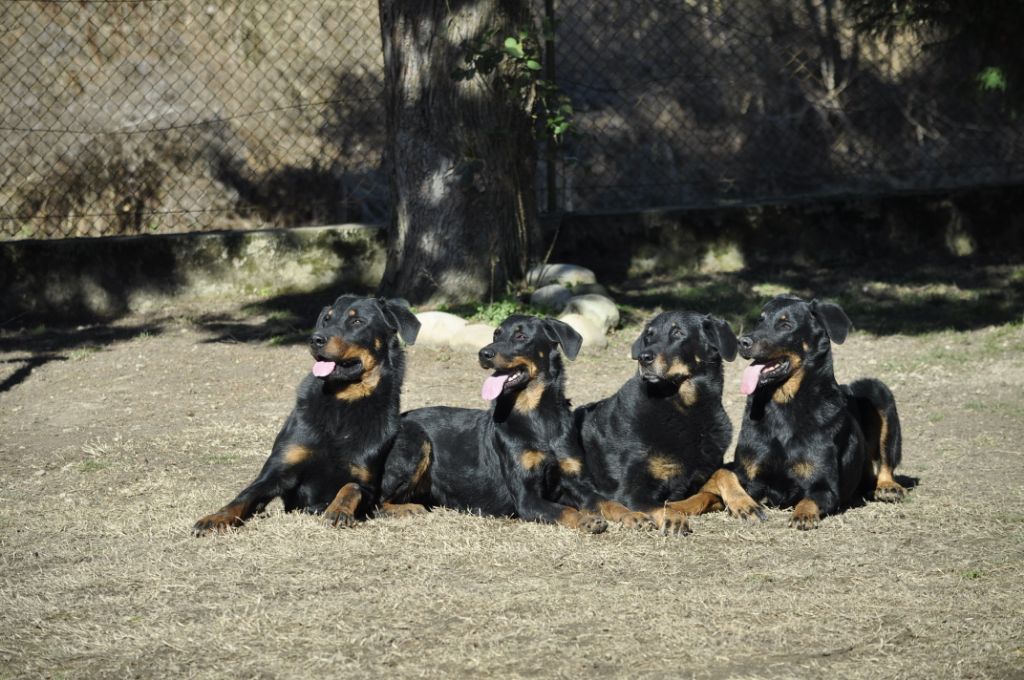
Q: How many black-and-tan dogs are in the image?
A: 4